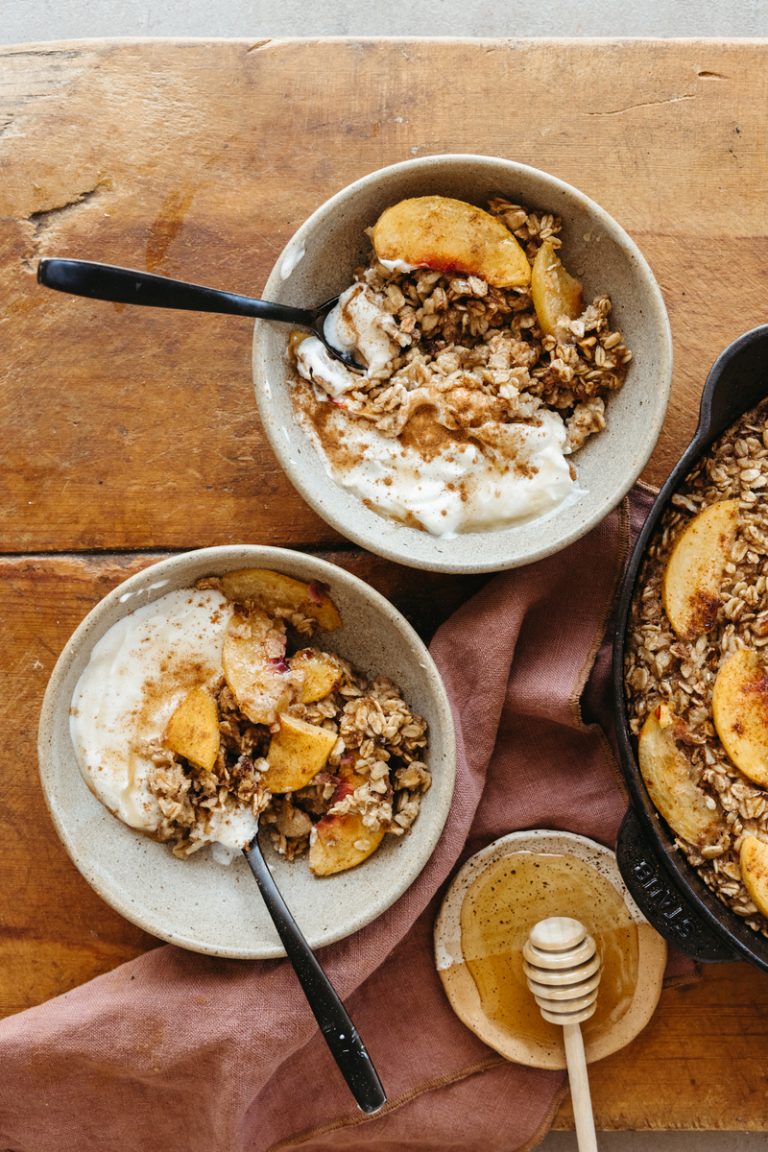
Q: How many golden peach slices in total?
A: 12